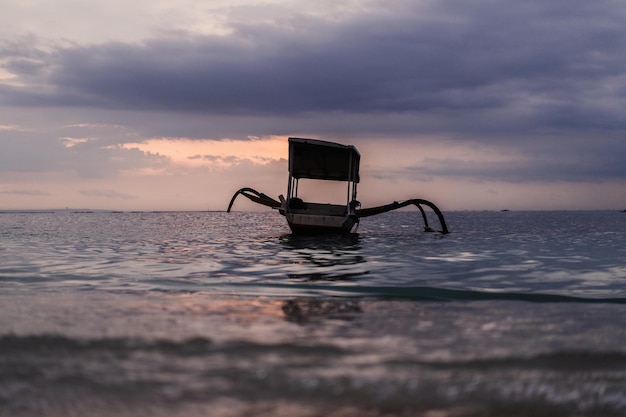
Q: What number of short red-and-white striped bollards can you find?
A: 0